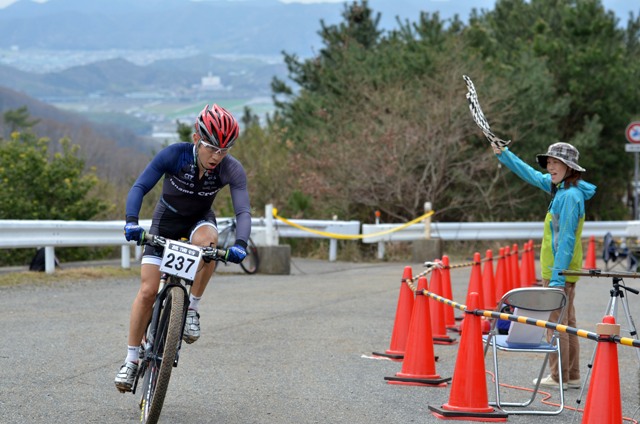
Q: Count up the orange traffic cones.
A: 14